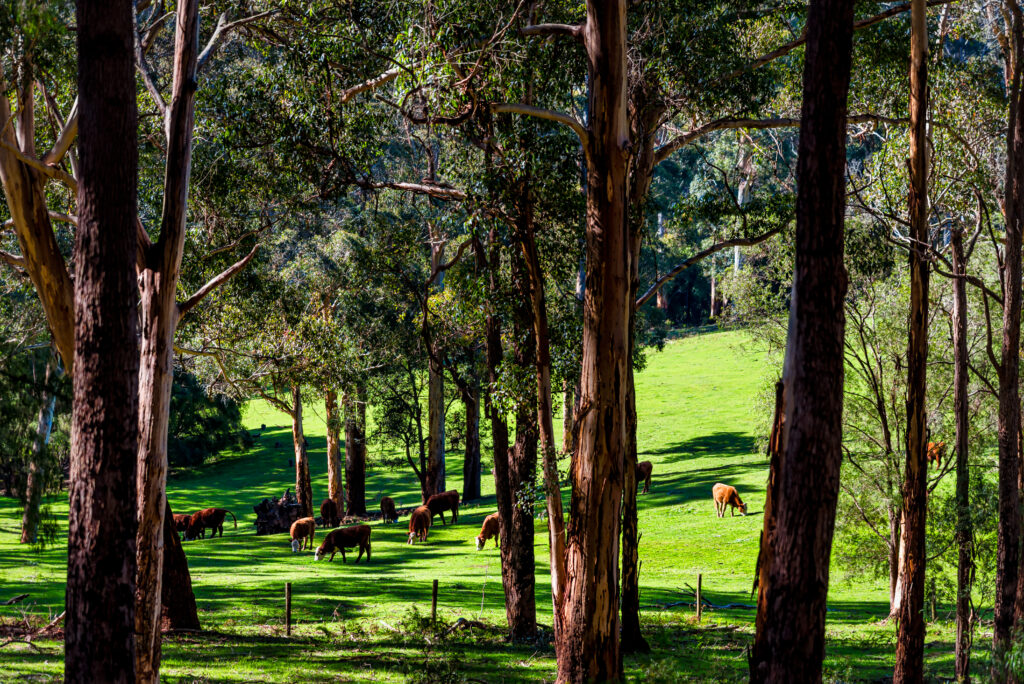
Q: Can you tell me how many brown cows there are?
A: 12